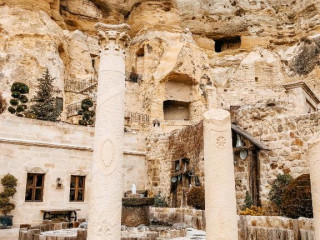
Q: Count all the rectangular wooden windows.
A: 2